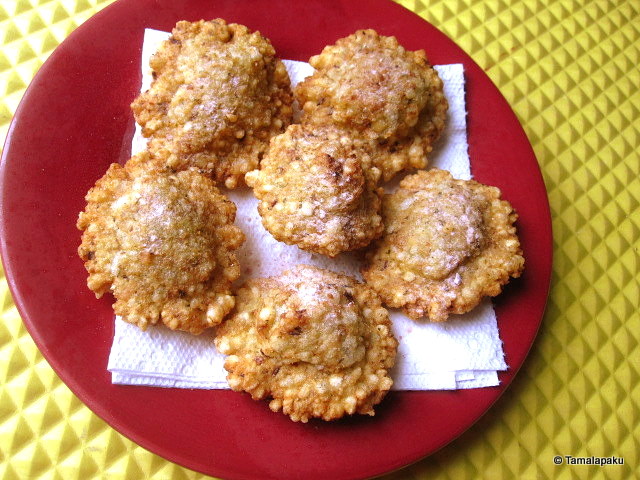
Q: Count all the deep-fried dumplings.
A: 6